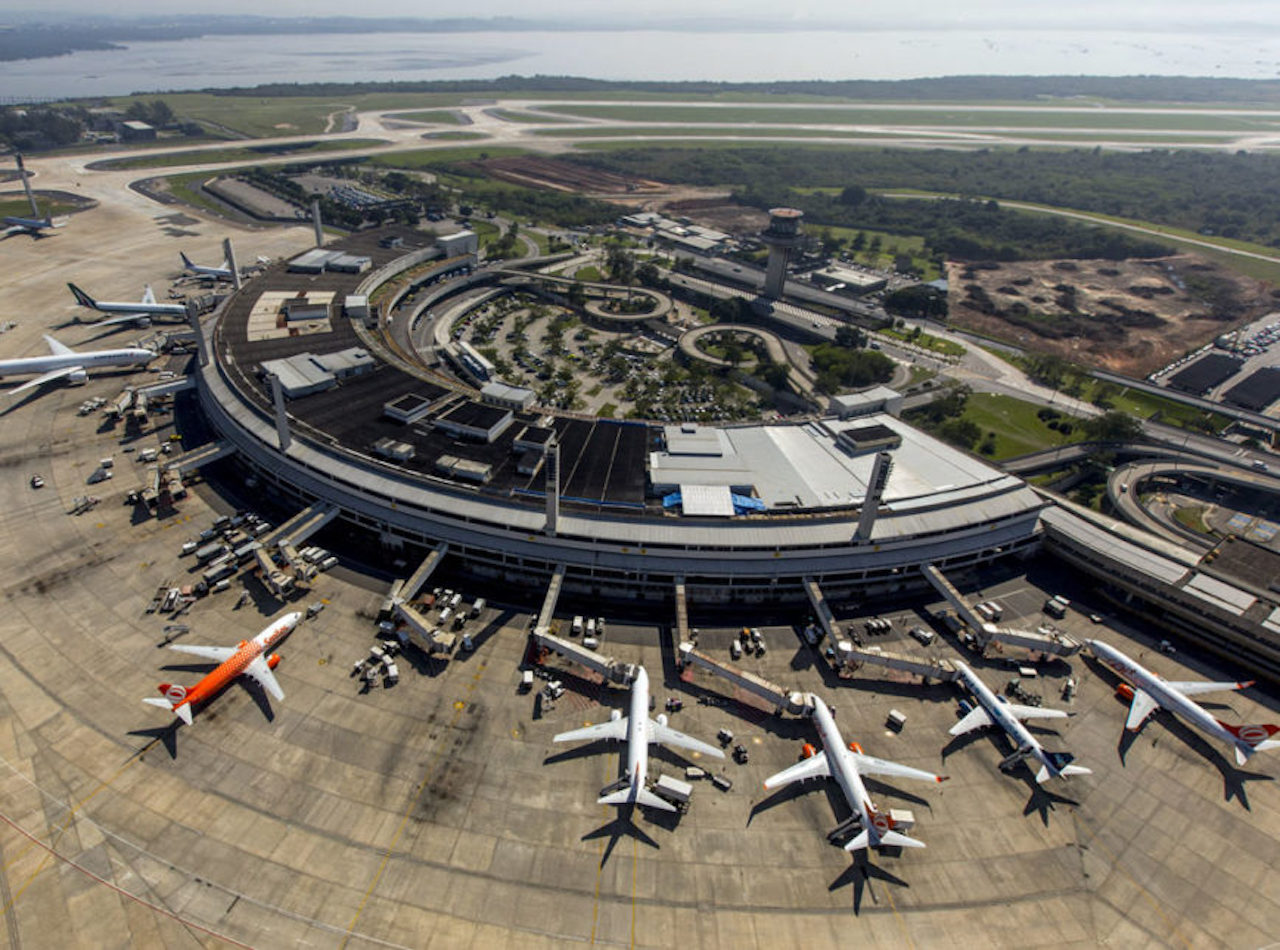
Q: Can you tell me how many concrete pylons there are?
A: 7